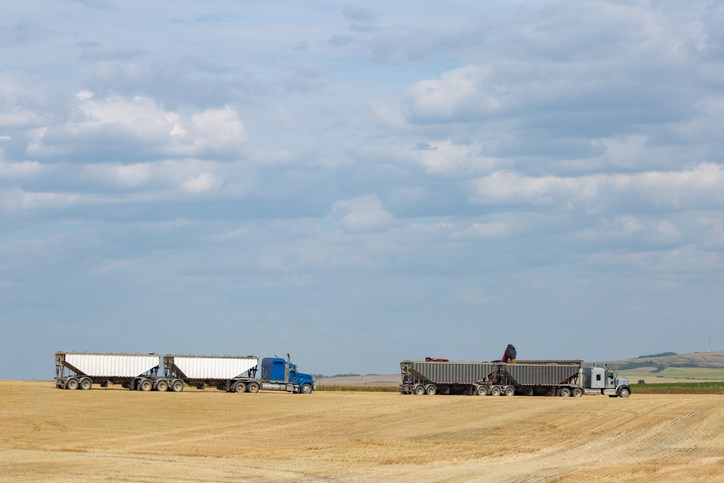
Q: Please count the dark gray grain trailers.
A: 2